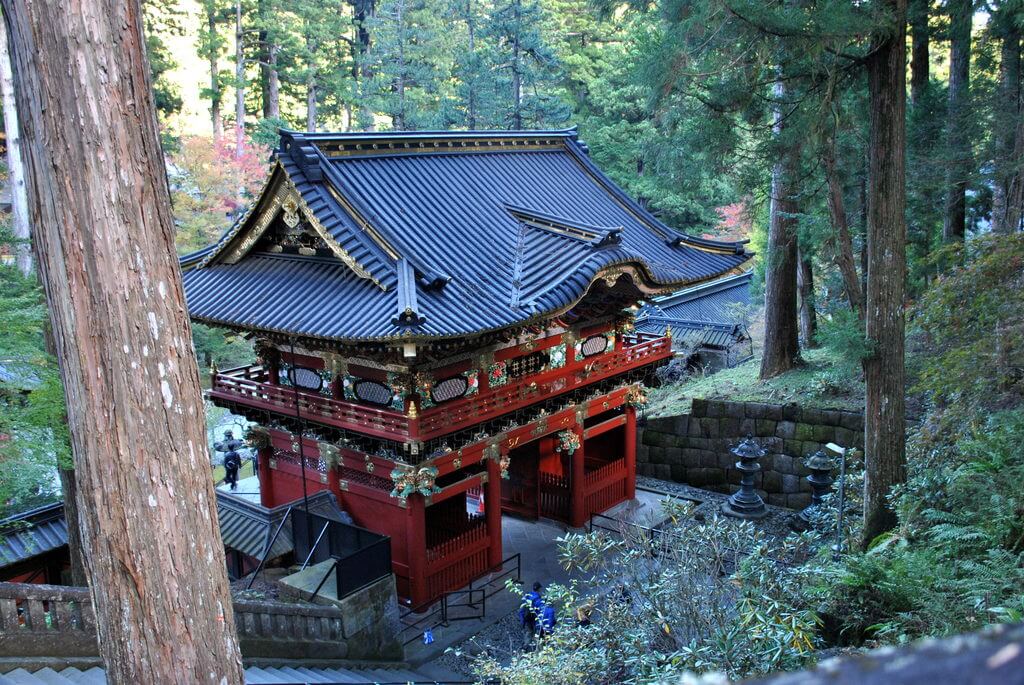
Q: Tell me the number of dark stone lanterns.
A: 2